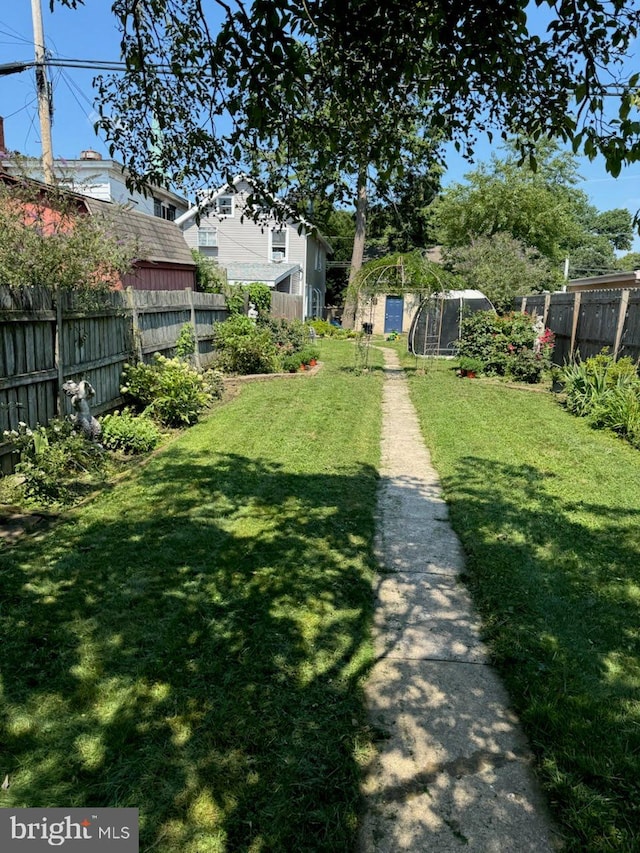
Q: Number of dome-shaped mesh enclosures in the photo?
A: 1